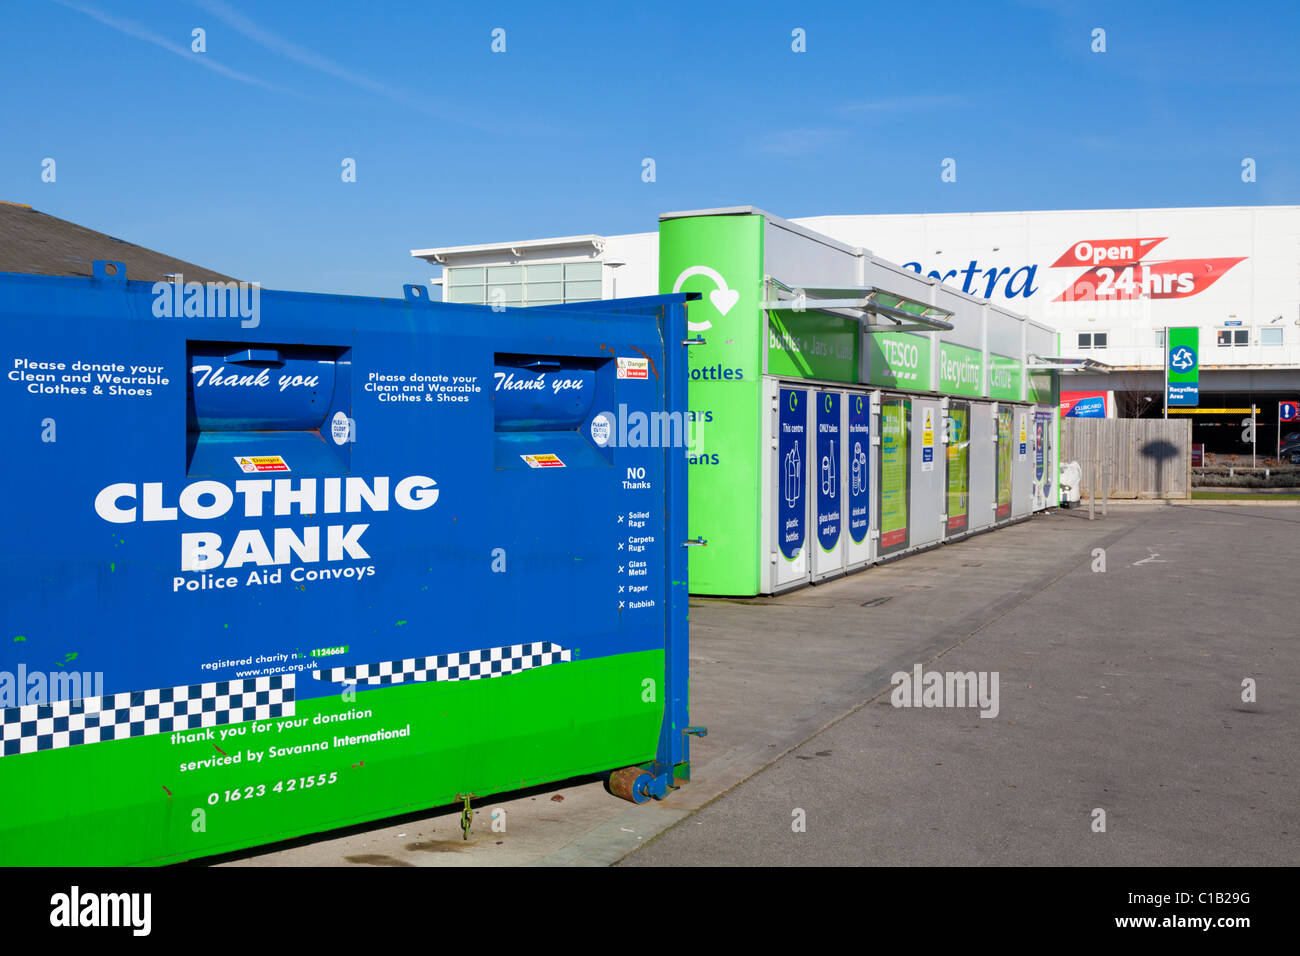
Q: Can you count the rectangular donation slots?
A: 2